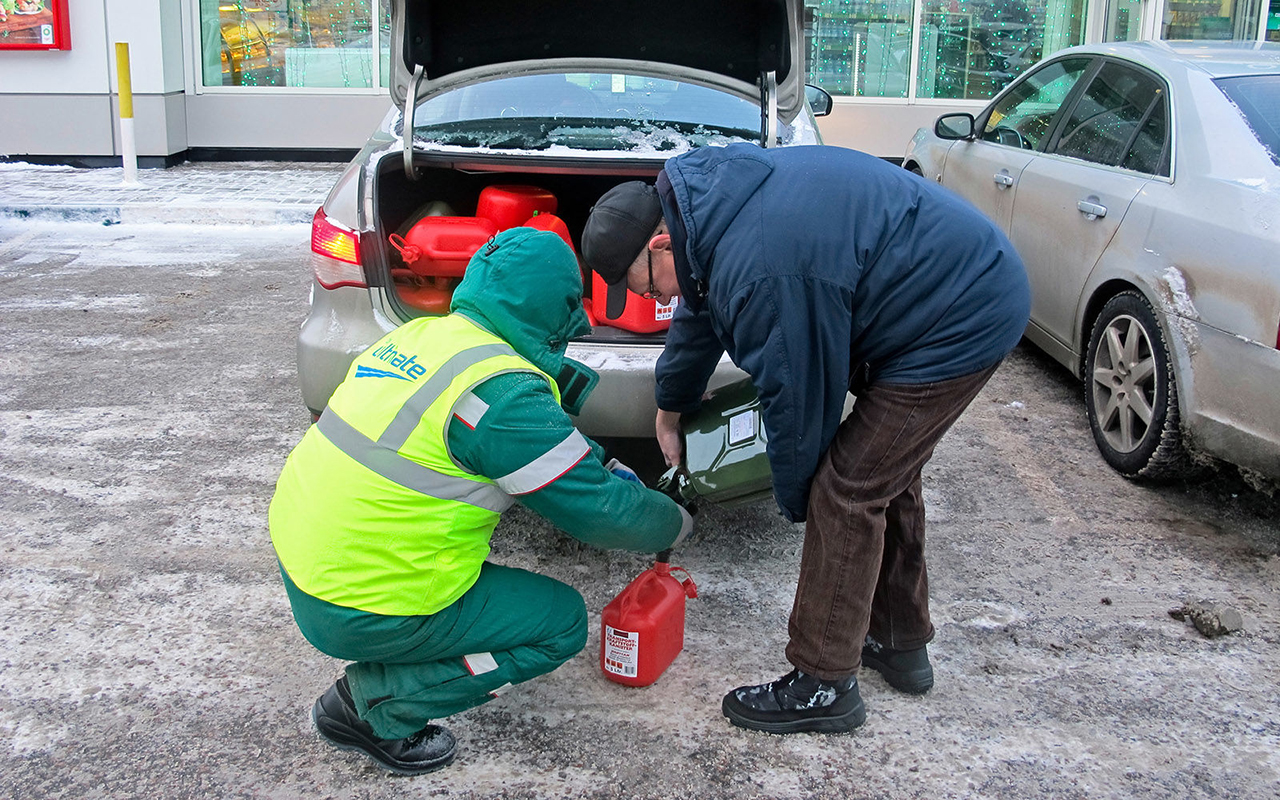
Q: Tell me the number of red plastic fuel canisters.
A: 6